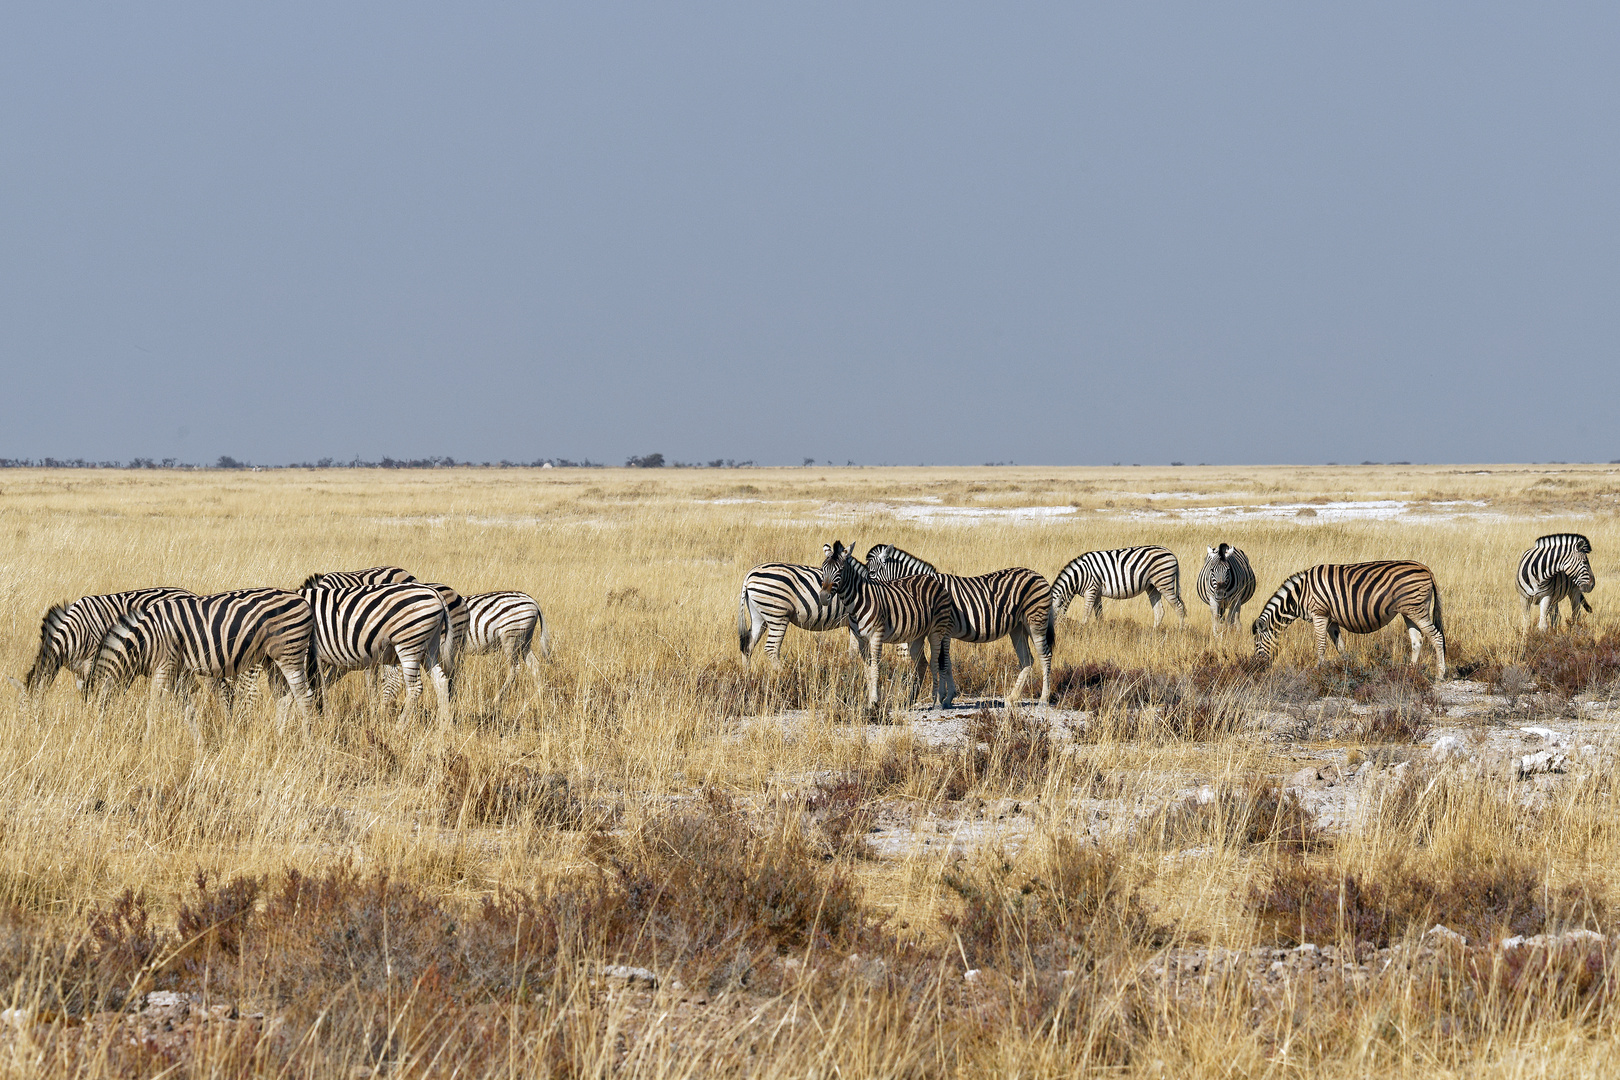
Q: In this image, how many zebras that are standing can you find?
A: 13